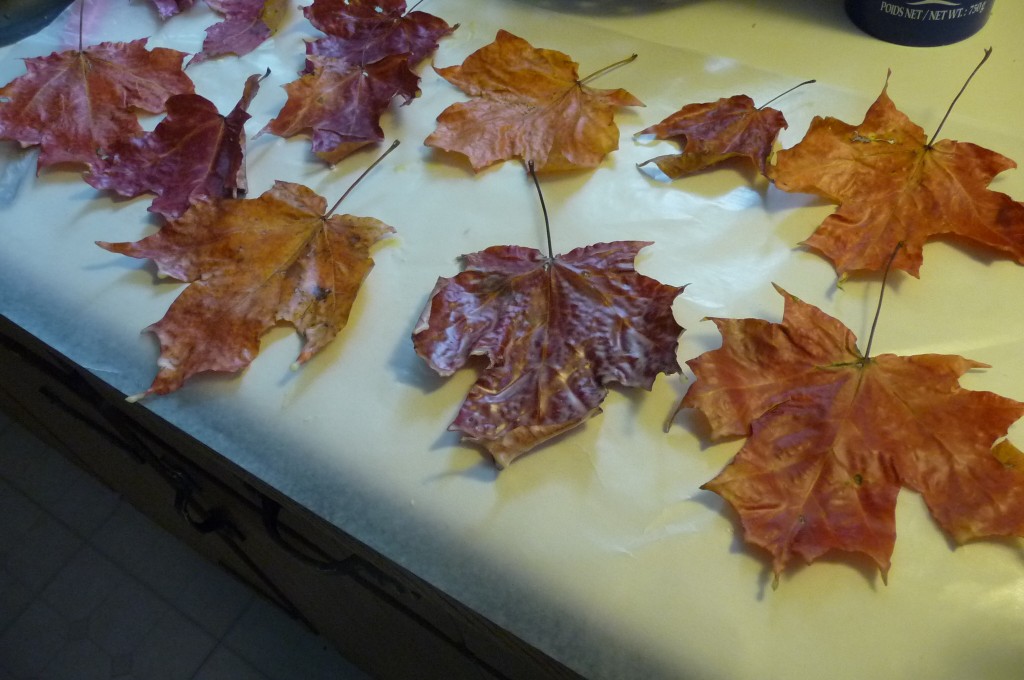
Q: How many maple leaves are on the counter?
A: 12